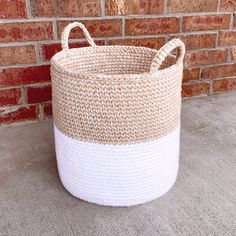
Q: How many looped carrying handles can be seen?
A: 2